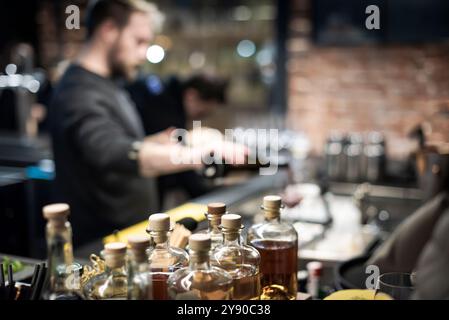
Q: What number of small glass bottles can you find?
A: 8